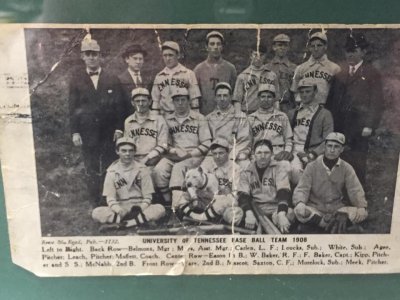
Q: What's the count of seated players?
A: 9